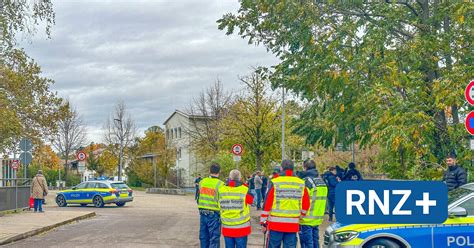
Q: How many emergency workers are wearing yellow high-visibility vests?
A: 4